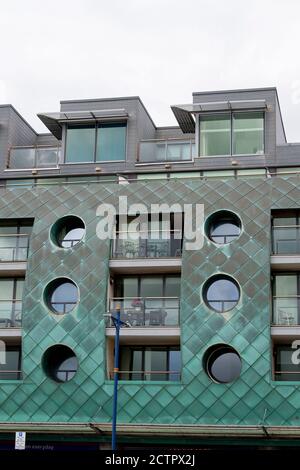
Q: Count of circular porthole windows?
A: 6